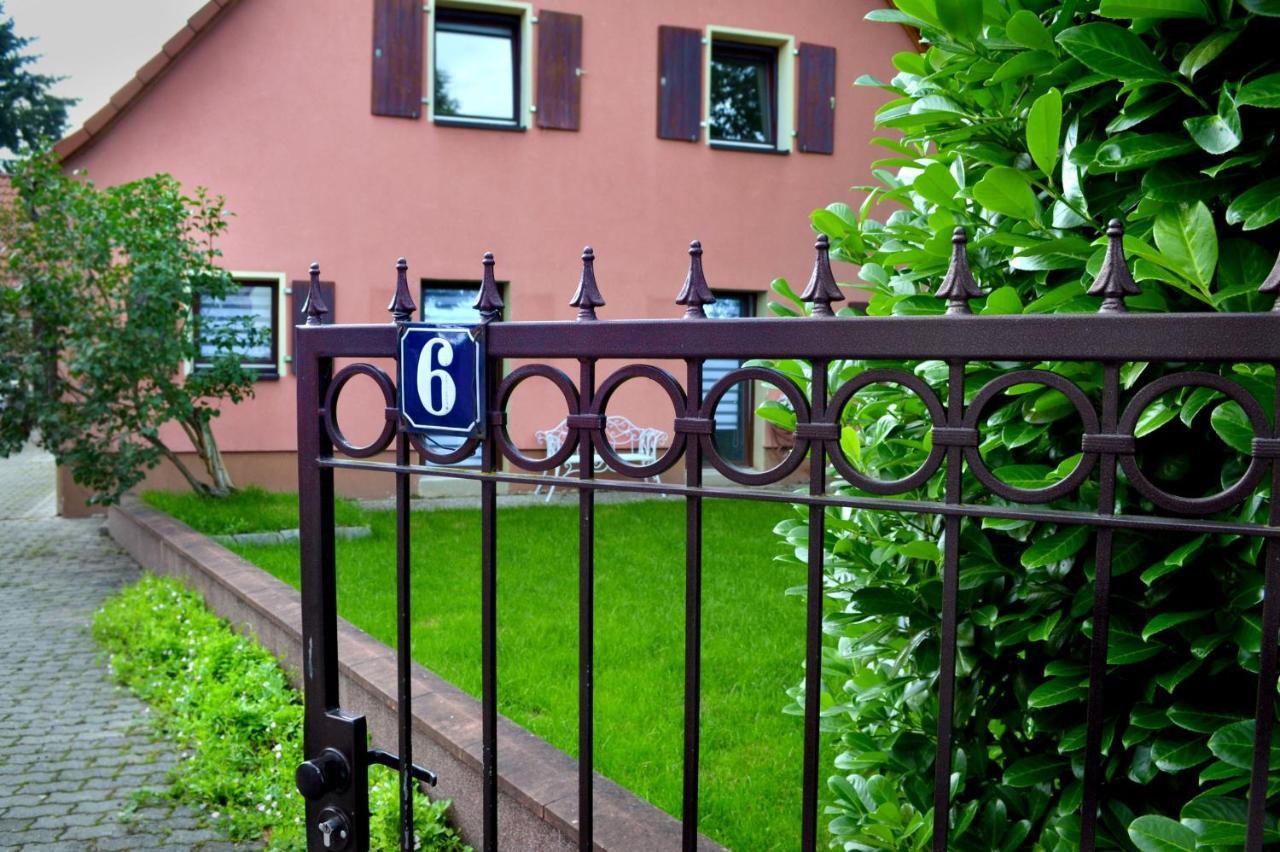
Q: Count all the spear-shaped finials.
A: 9